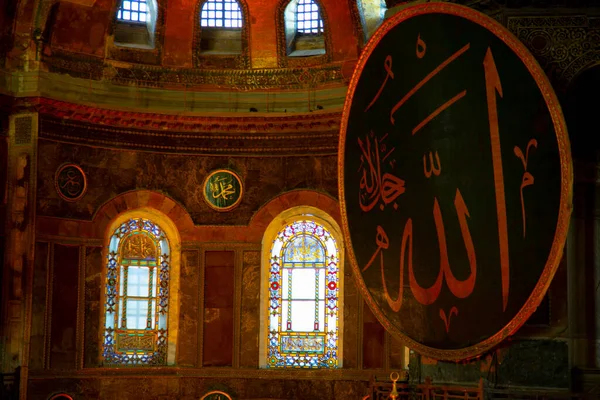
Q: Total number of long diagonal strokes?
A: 2